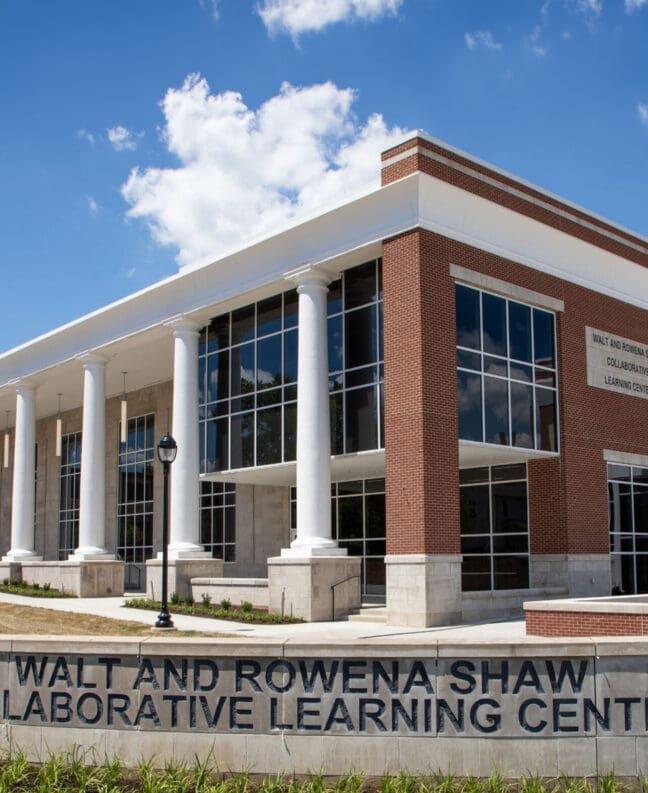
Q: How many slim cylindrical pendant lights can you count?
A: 3